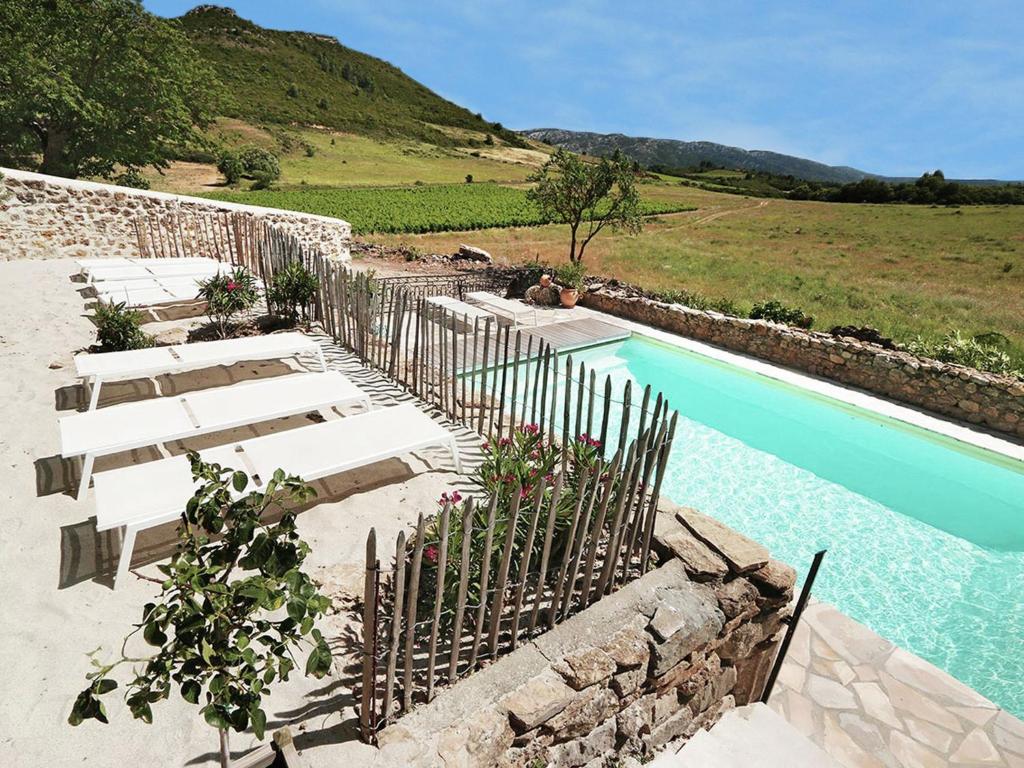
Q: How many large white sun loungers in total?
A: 9